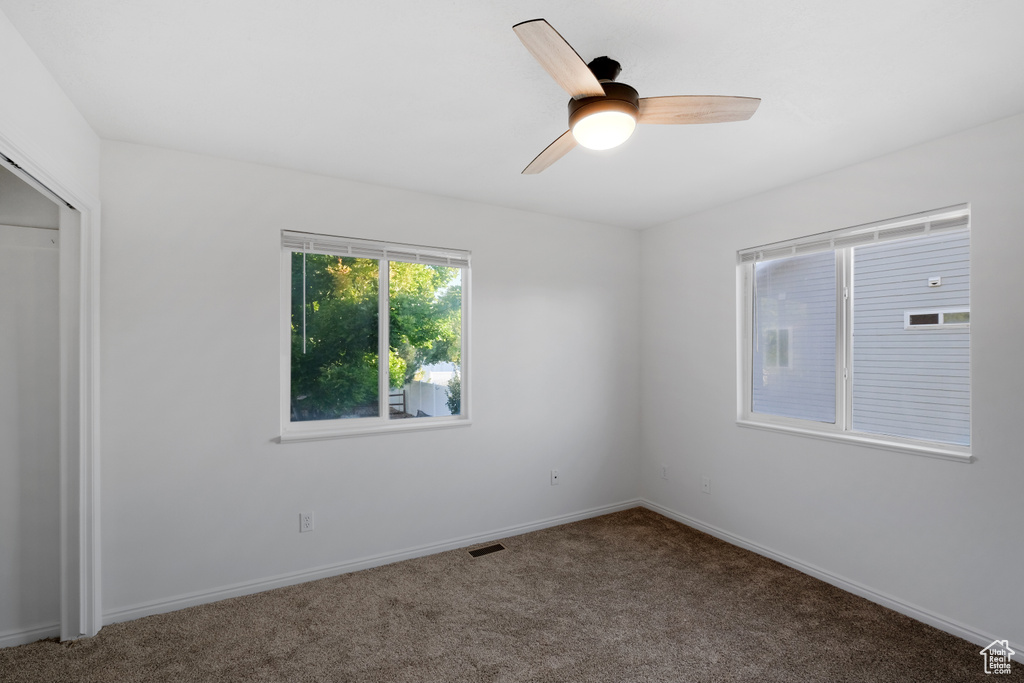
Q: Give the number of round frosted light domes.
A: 1